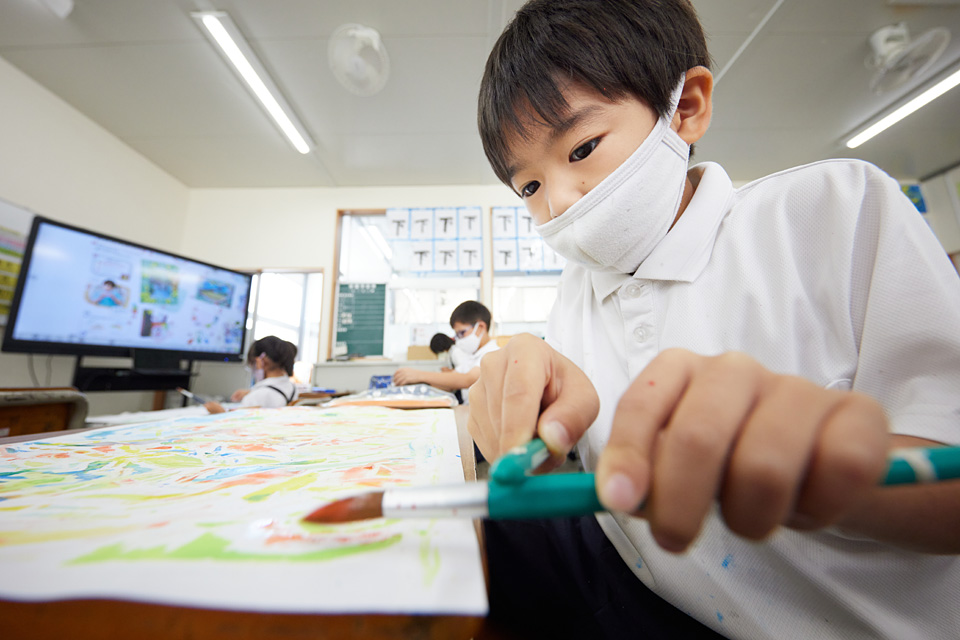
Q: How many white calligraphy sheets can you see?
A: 12